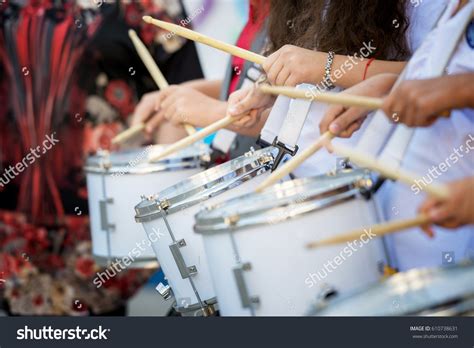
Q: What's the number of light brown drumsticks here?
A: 8